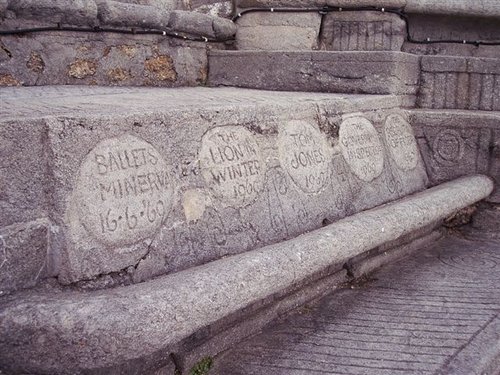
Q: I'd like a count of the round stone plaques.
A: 5